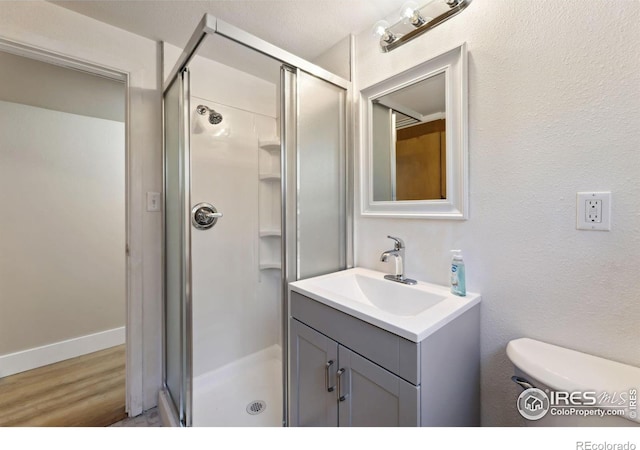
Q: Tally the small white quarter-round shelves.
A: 4